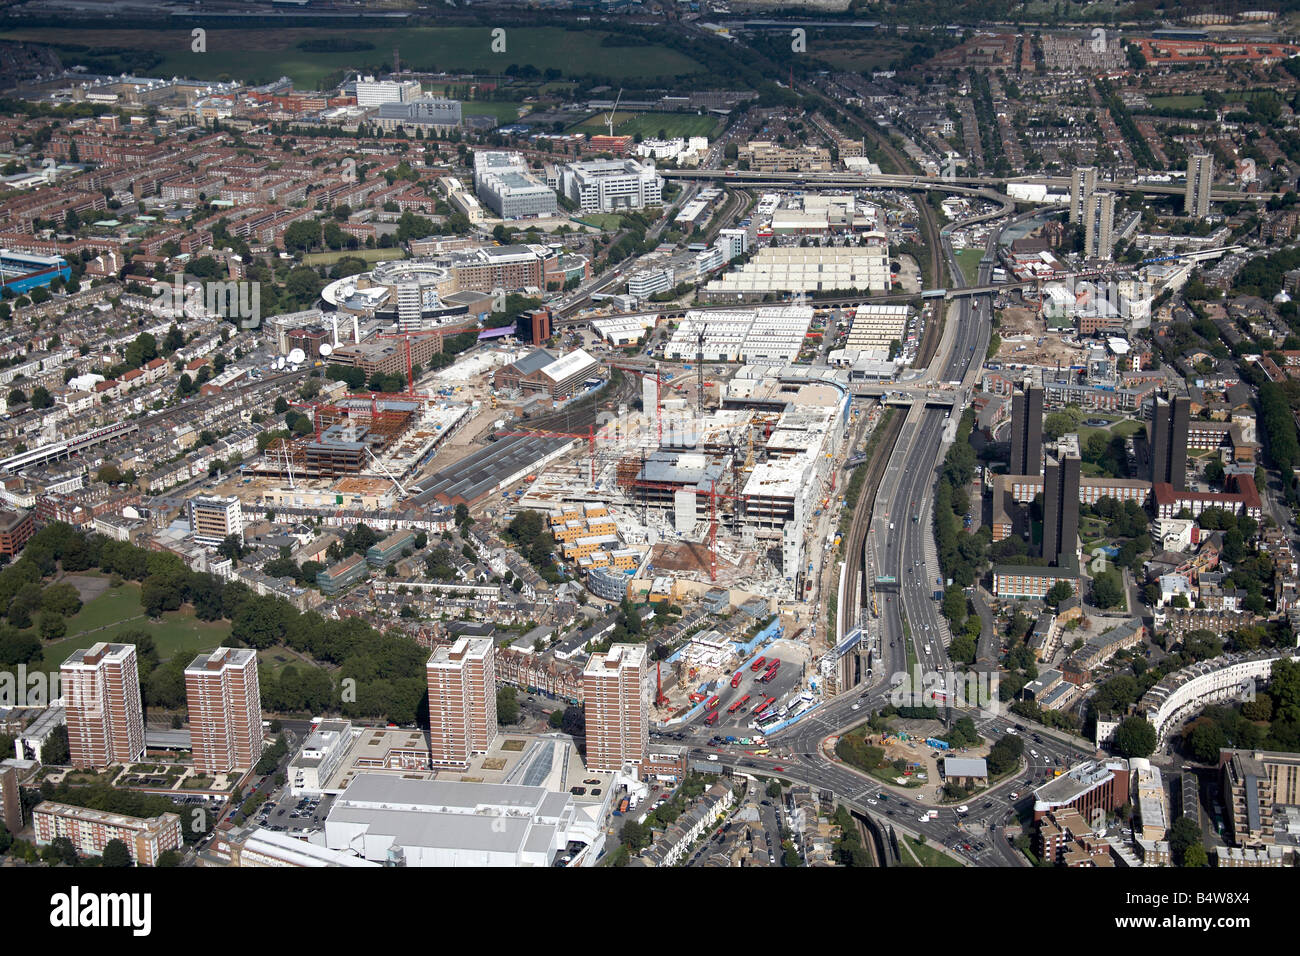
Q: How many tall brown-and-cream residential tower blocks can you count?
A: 4